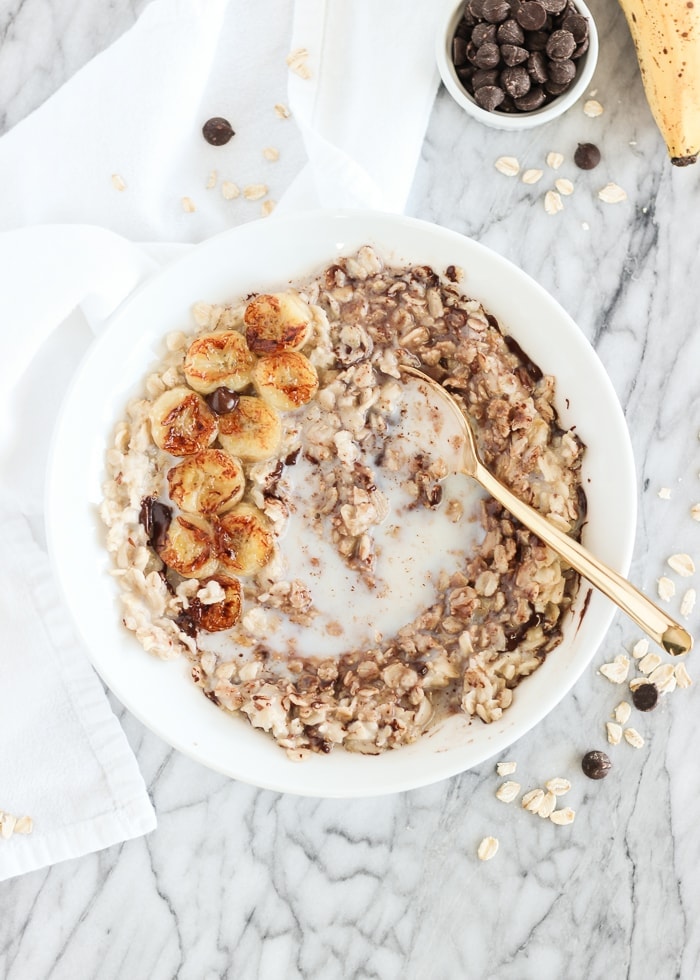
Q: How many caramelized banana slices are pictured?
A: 9